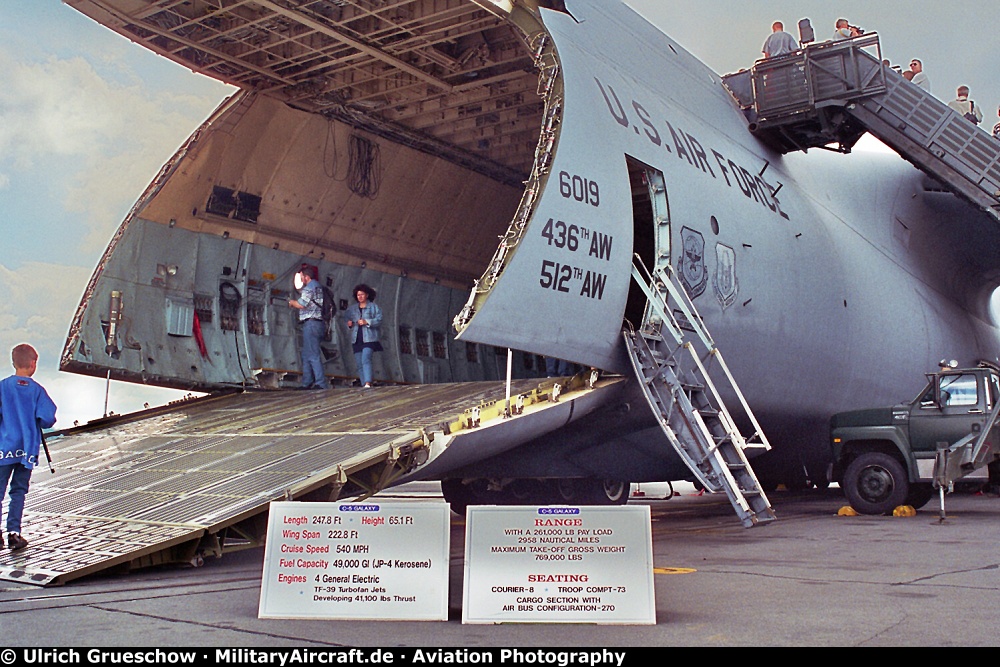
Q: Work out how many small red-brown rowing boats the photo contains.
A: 0